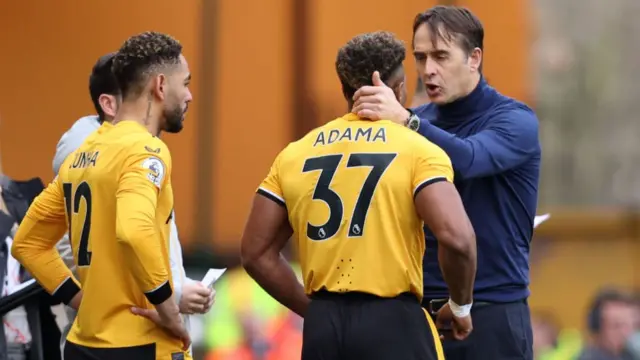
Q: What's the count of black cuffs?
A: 4